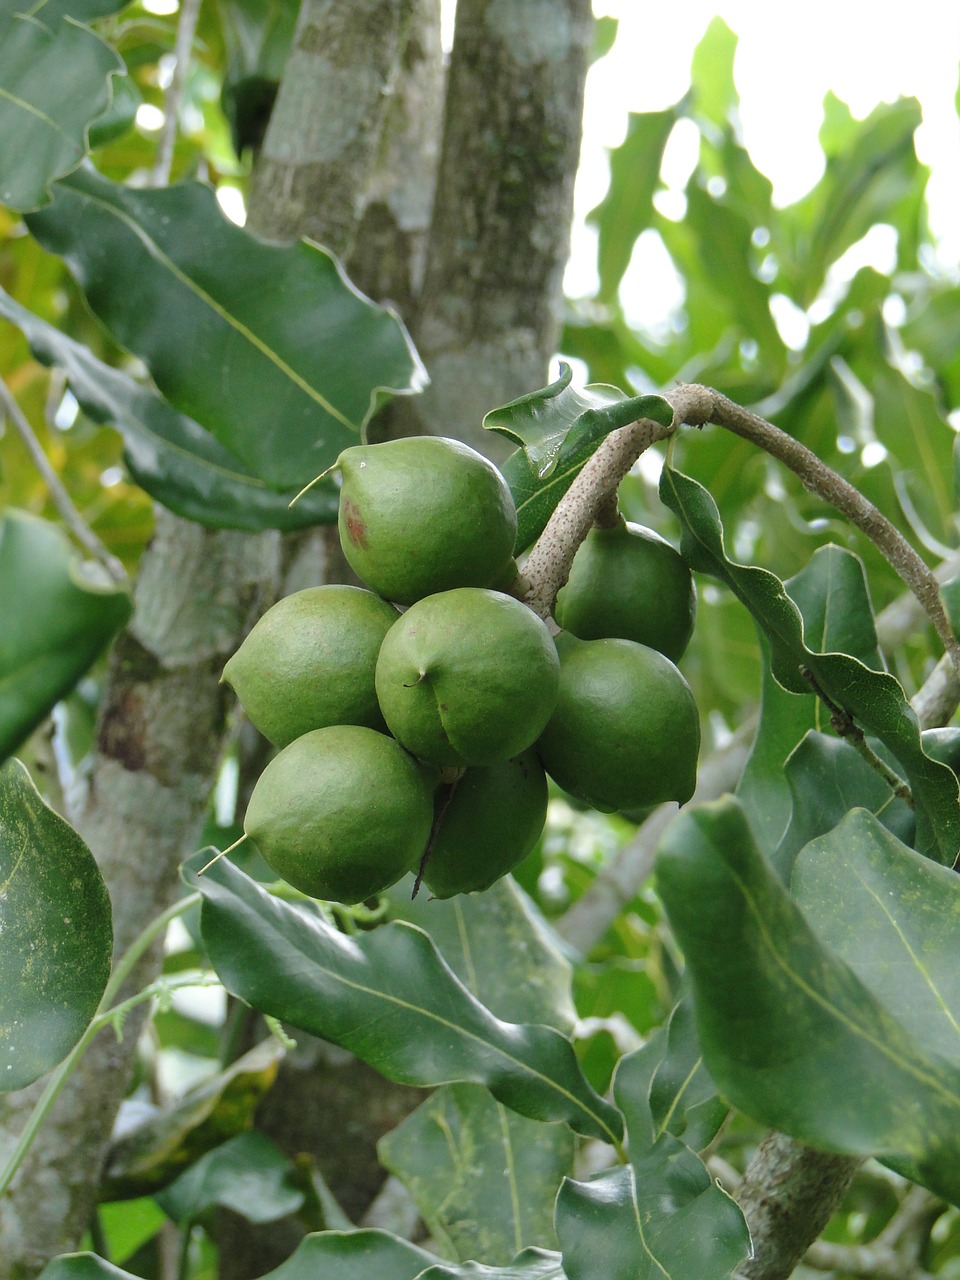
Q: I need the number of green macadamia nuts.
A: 7